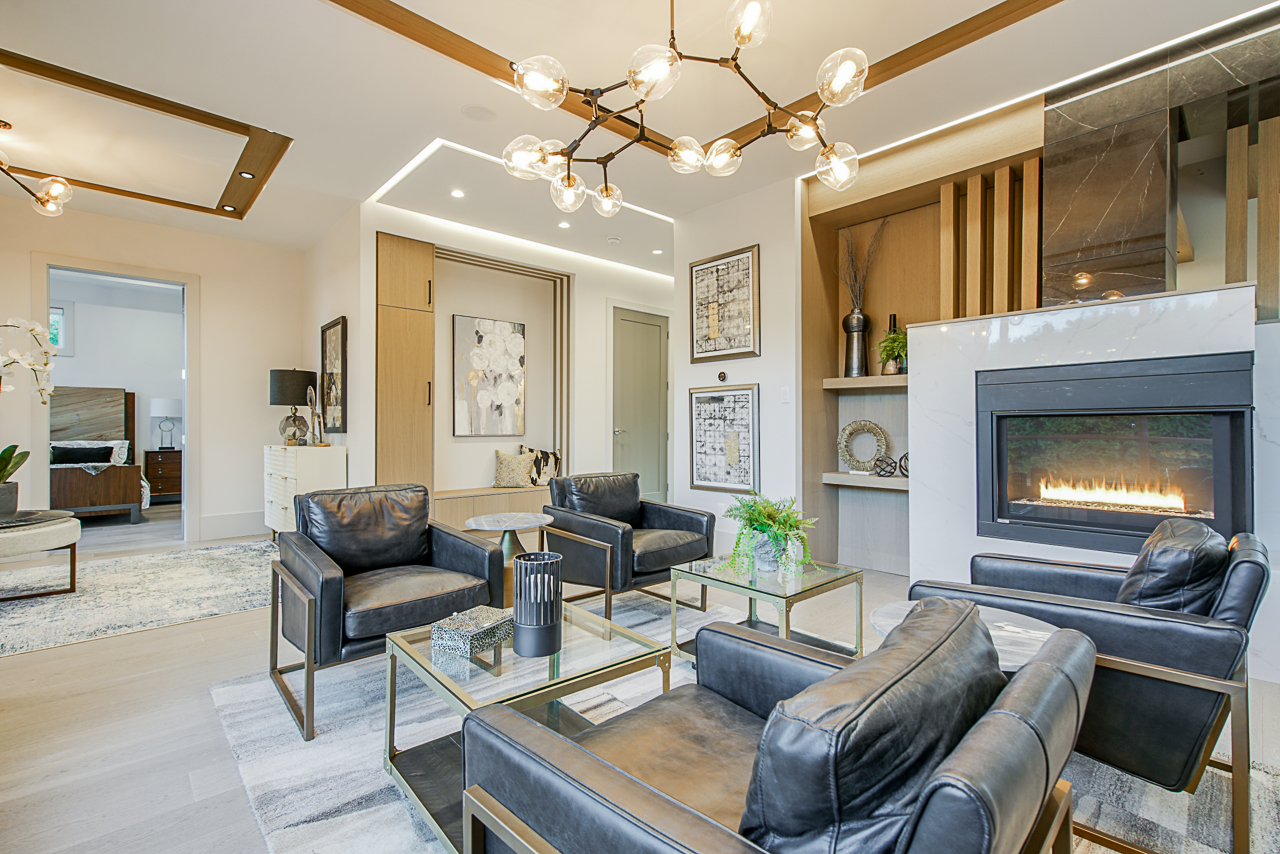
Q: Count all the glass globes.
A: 15